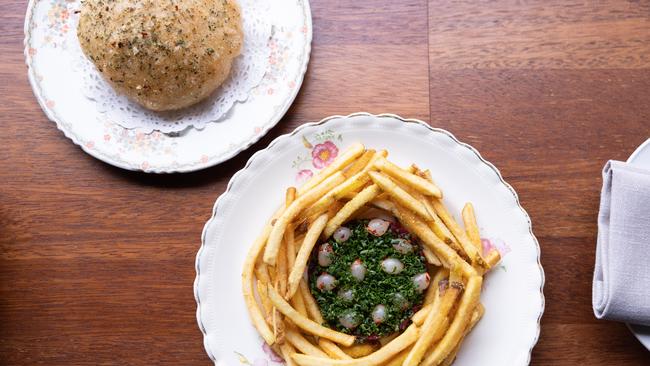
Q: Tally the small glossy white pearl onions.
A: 12